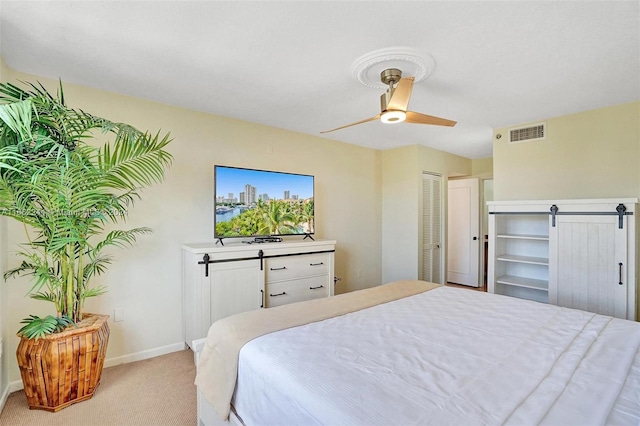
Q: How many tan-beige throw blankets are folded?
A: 1